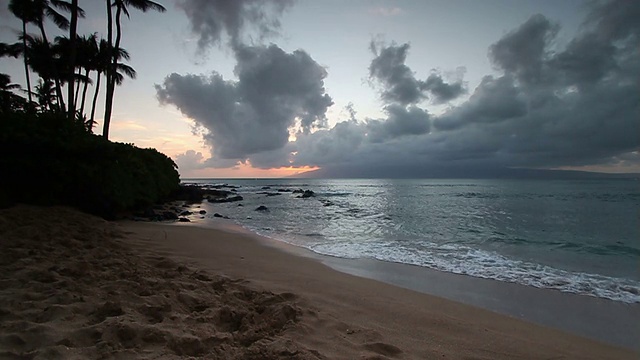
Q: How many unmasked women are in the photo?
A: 0